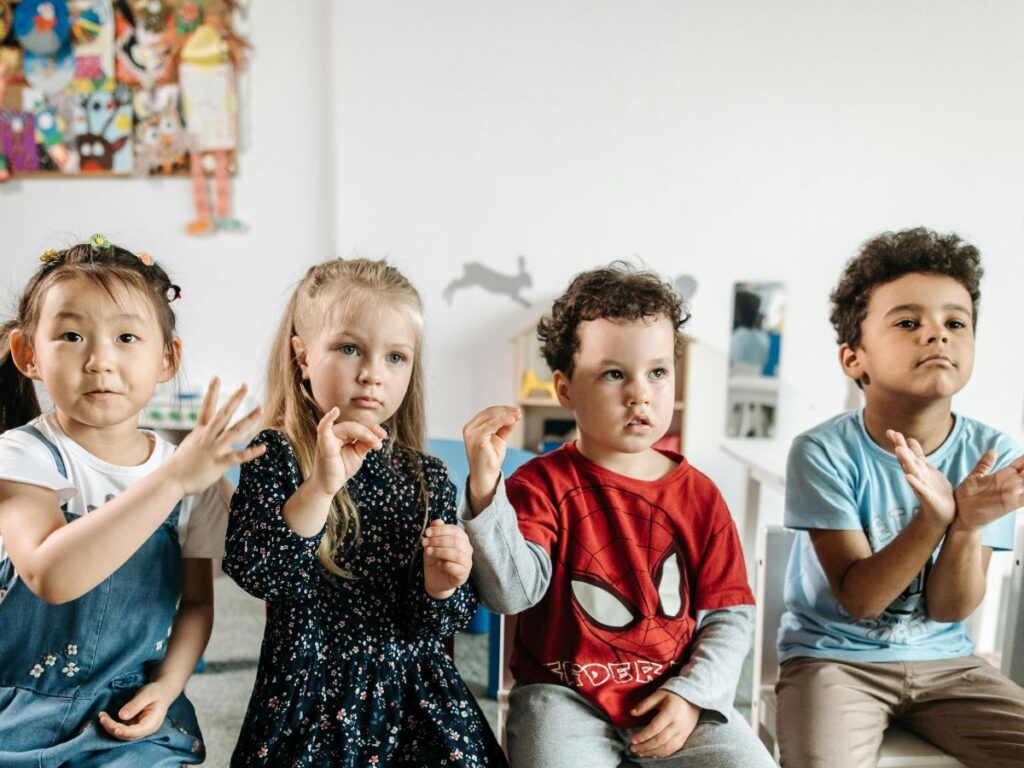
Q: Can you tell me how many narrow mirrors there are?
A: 1